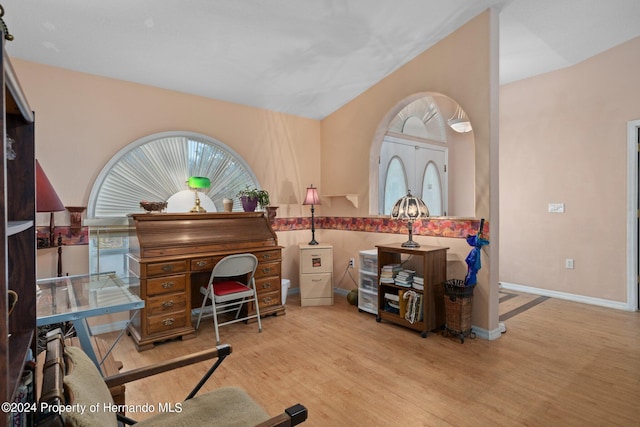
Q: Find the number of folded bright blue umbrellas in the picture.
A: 1